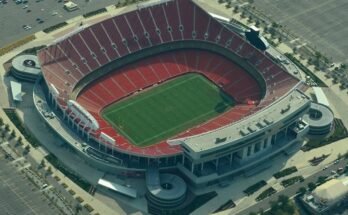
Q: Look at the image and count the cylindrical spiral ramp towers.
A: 3